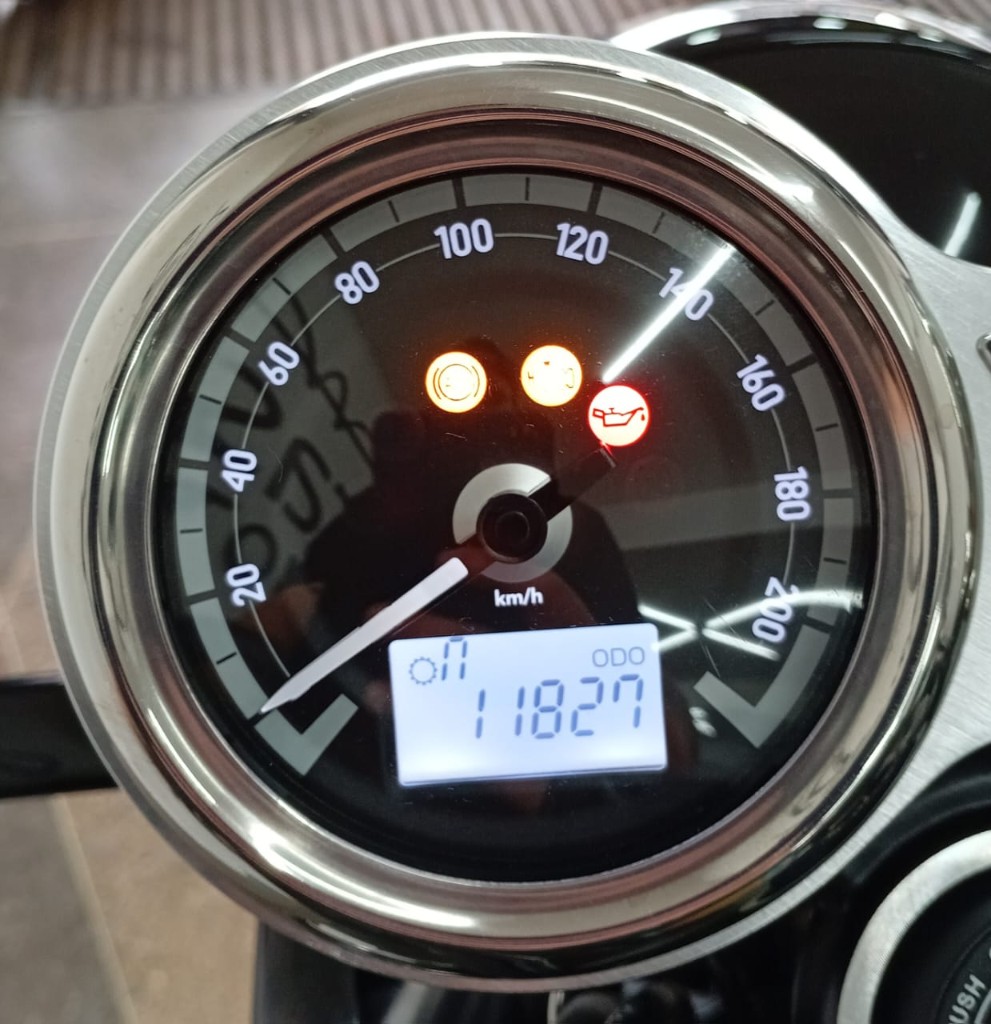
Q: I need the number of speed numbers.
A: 10